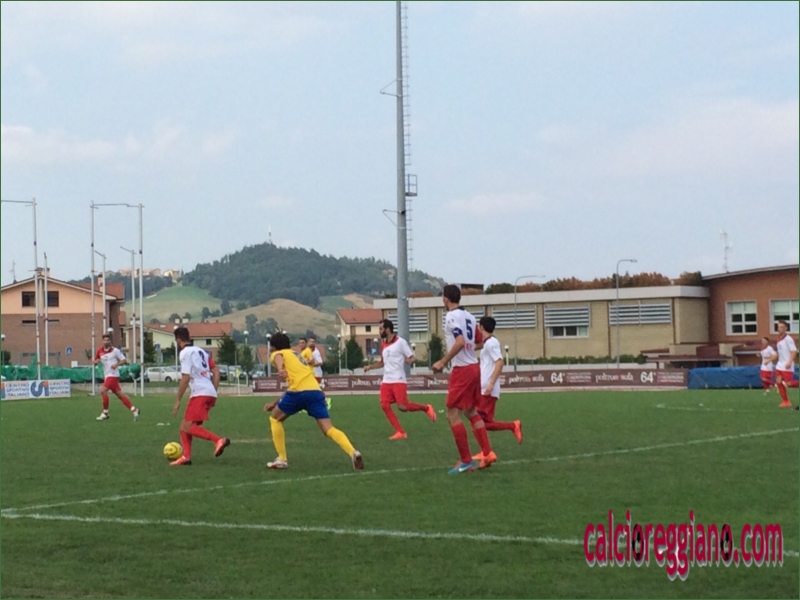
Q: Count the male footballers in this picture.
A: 10